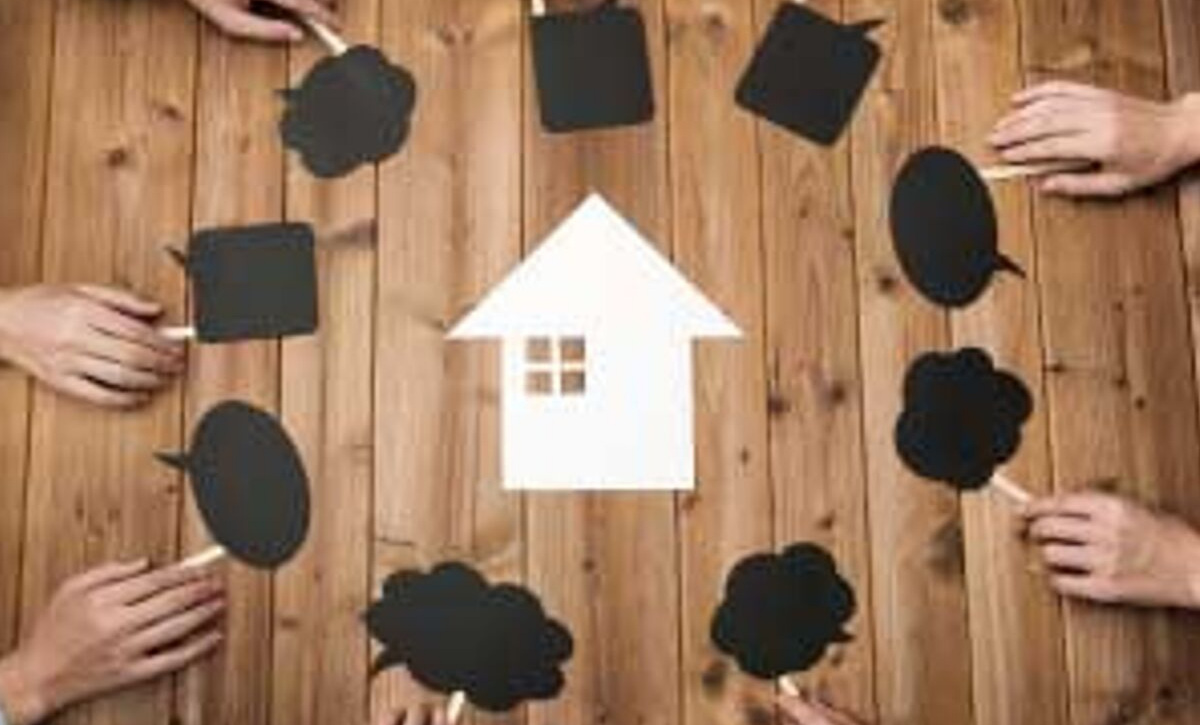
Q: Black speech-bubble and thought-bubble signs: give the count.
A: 9